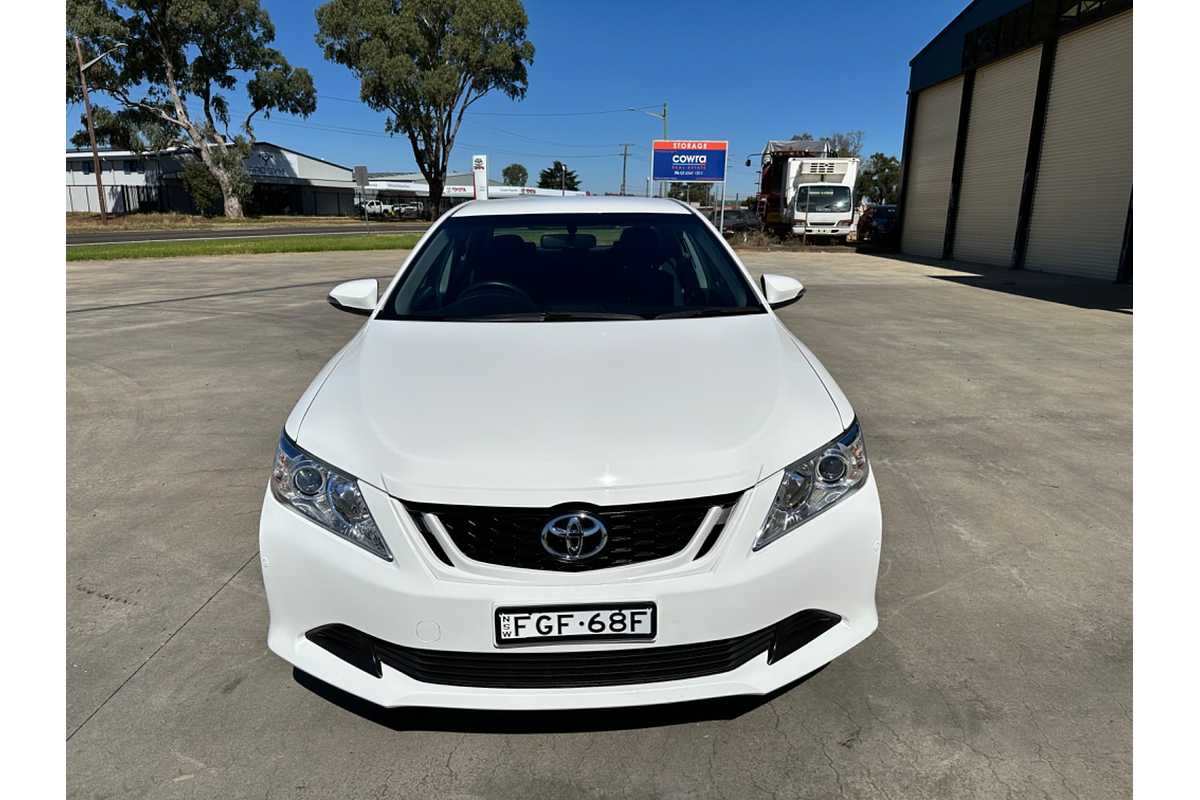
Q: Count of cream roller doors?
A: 3